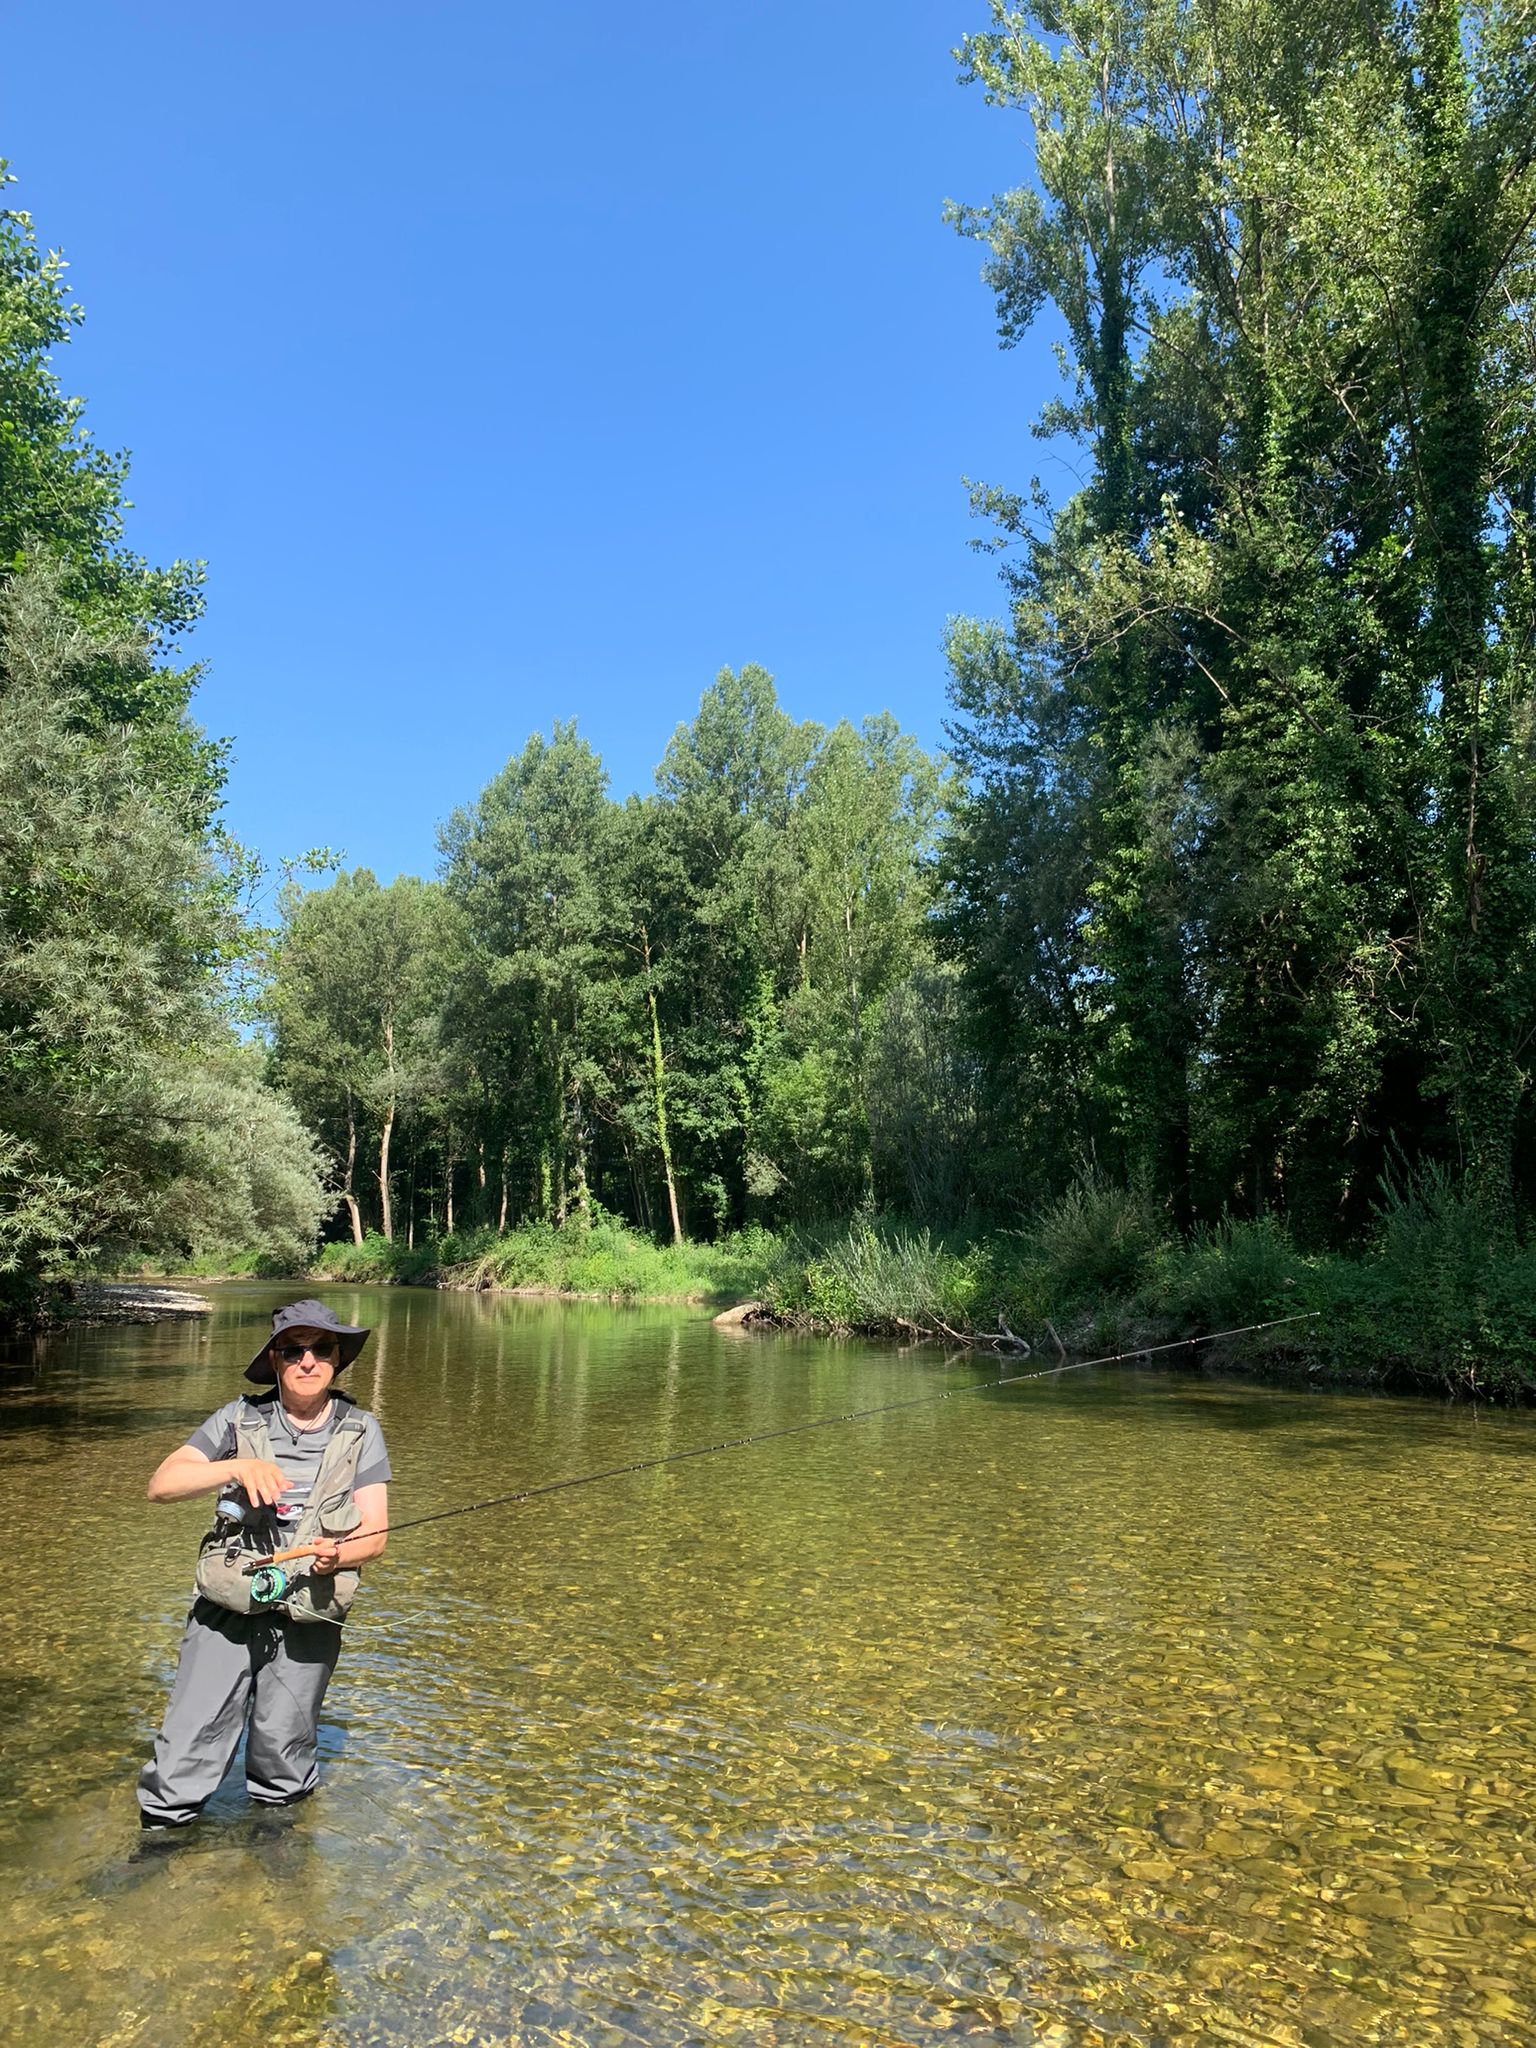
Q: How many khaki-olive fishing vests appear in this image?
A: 1